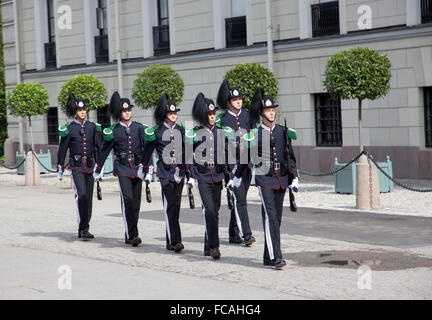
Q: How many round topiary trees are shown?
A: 5